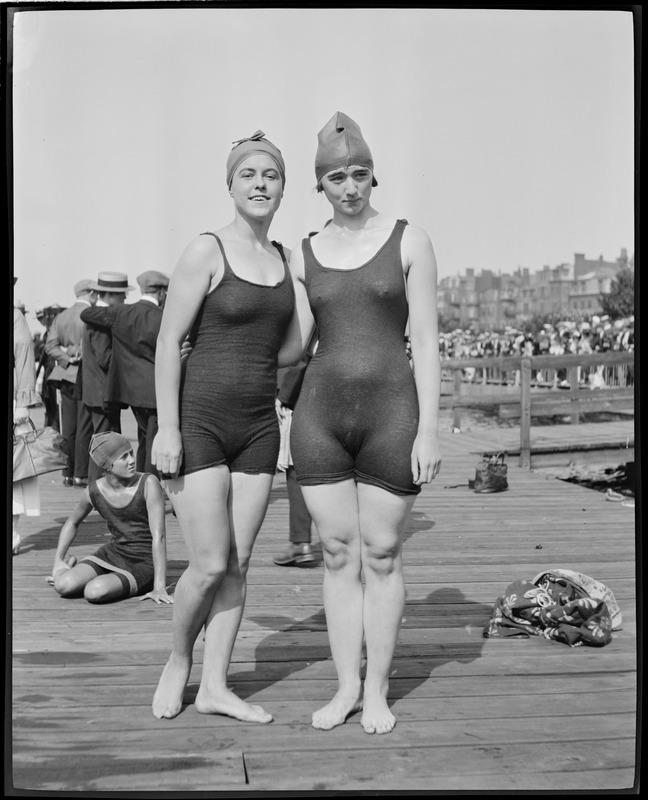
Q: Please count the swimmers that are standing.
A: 2